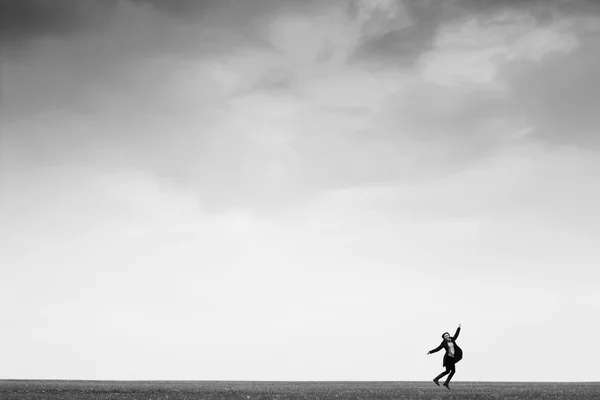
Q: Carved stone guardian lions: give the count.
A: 0